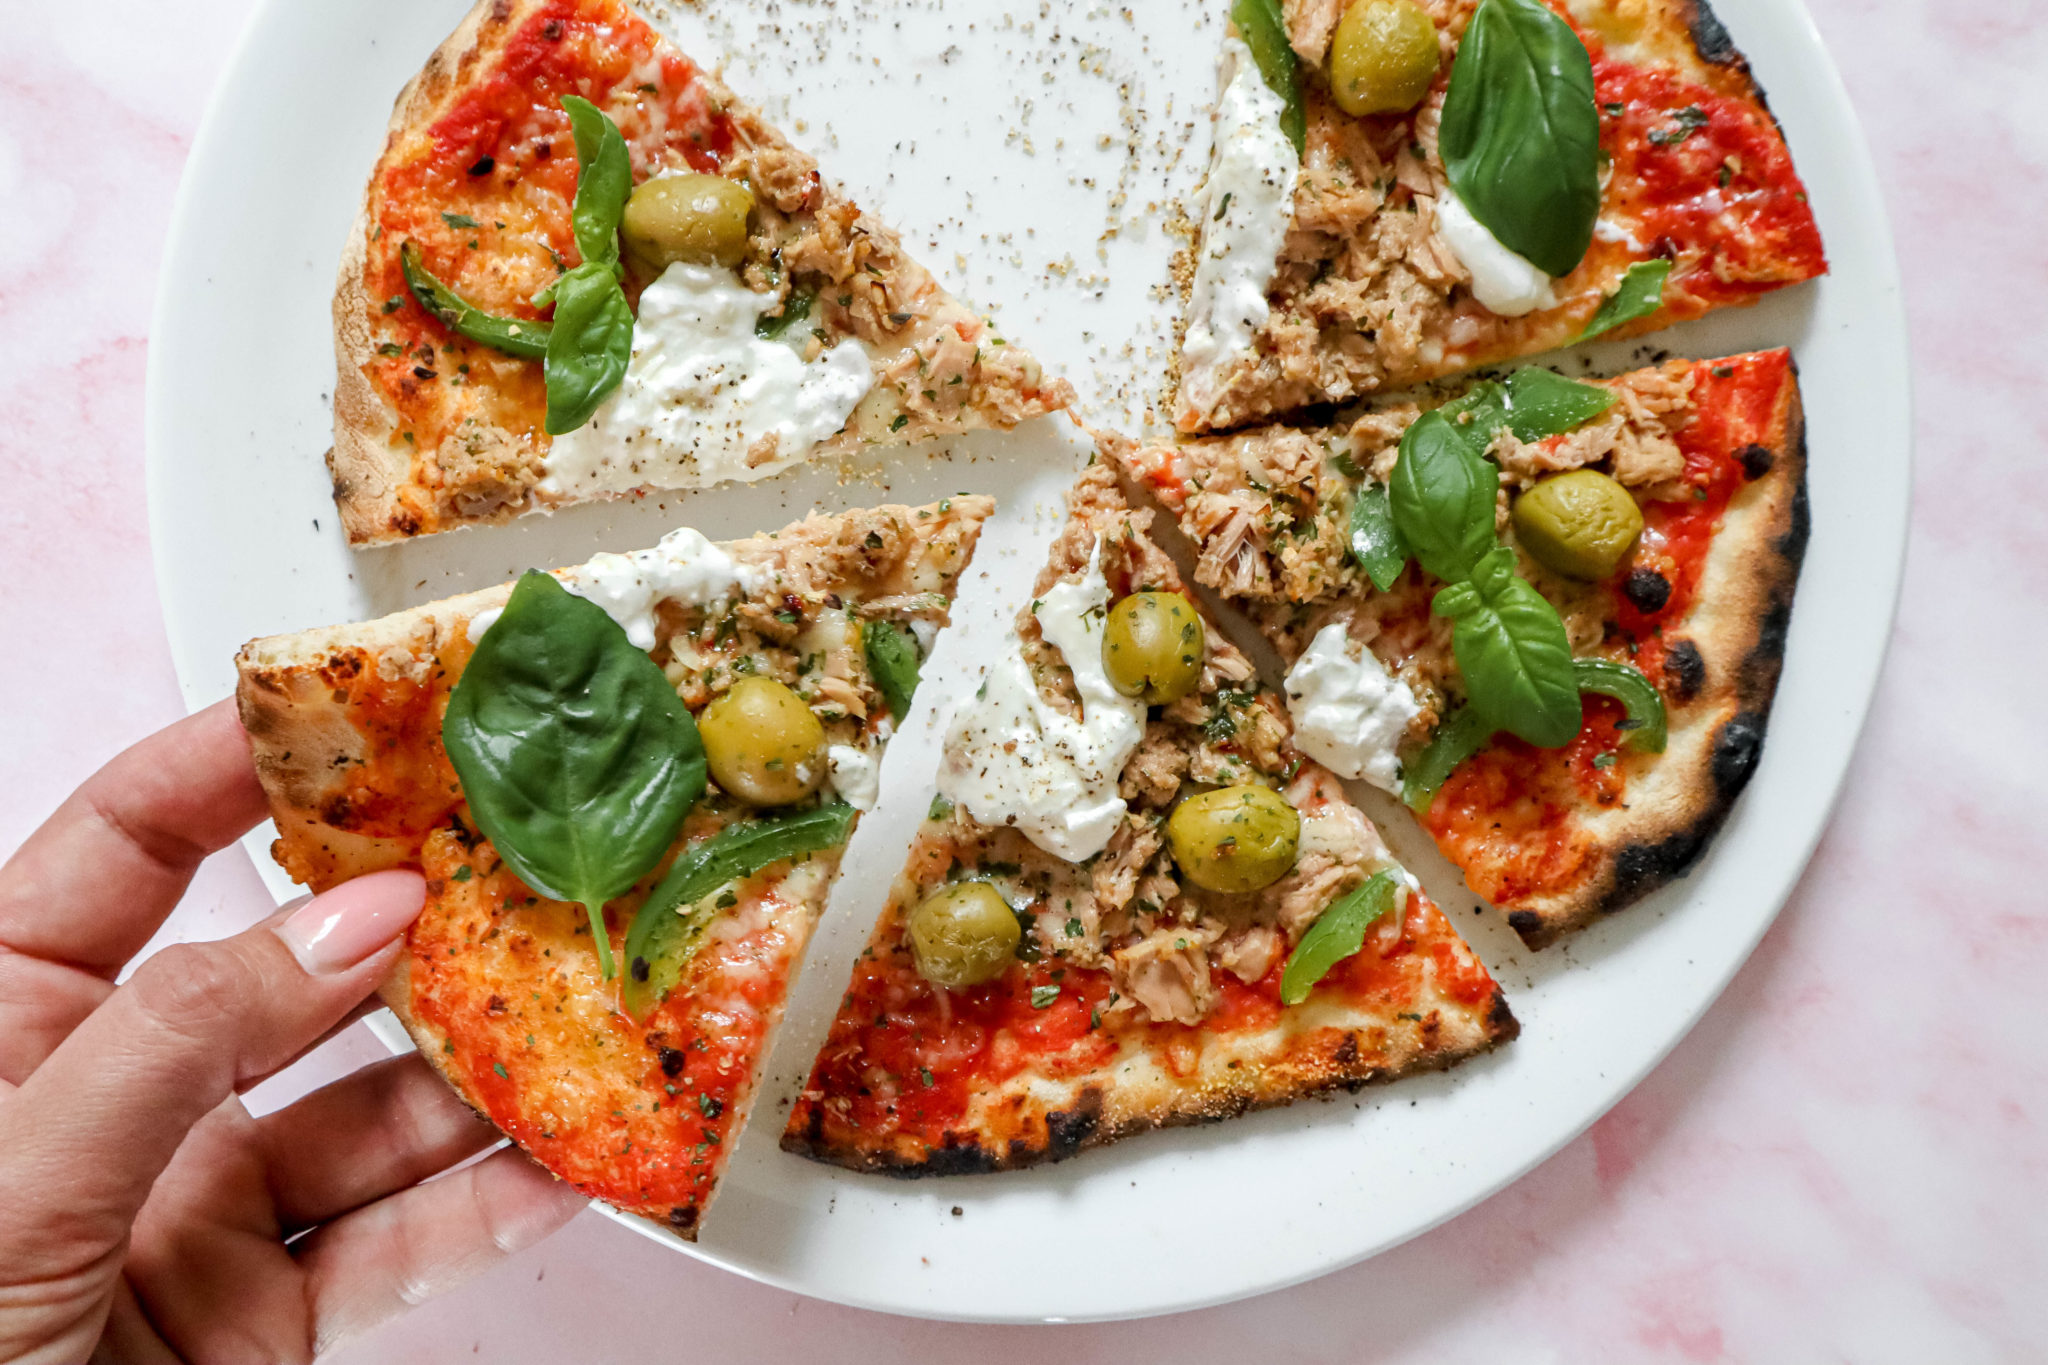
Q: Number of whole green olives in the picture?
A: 7